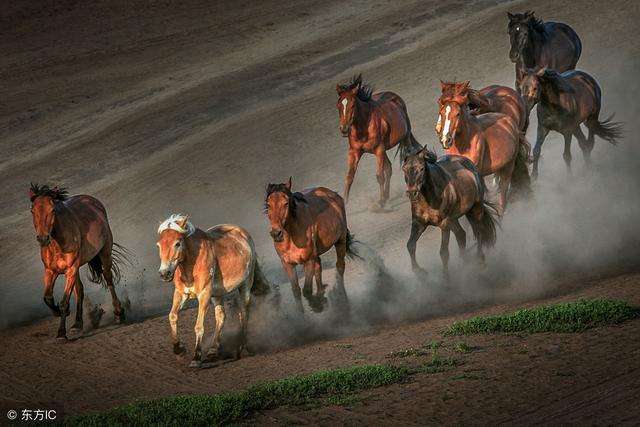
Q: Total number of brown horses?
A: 8